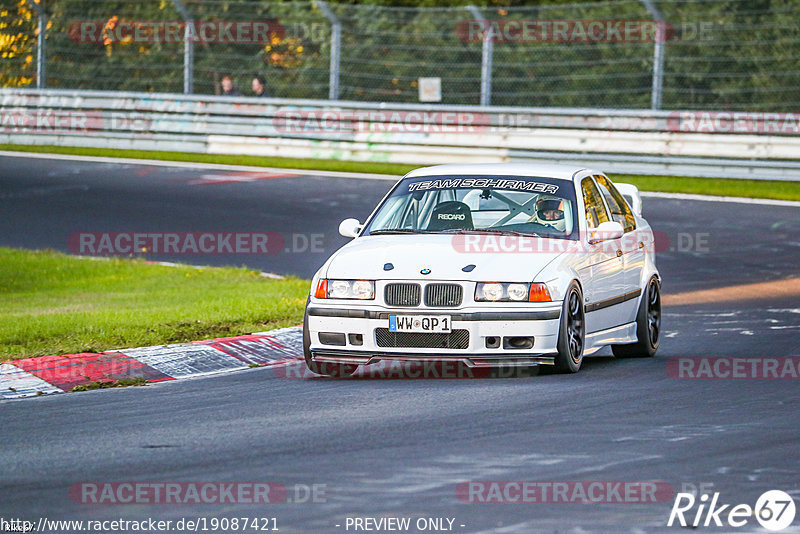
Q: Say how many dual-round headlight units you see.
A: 2